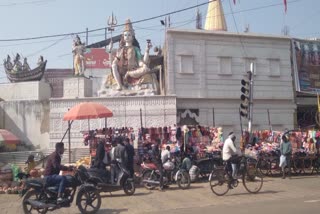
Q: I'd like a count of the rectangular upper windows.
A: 4